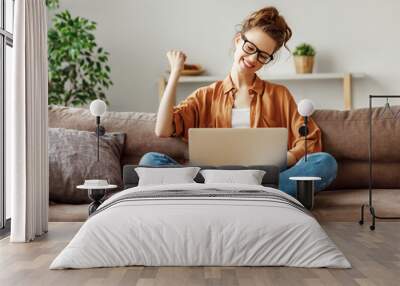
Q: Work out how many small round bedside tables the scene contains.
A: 2